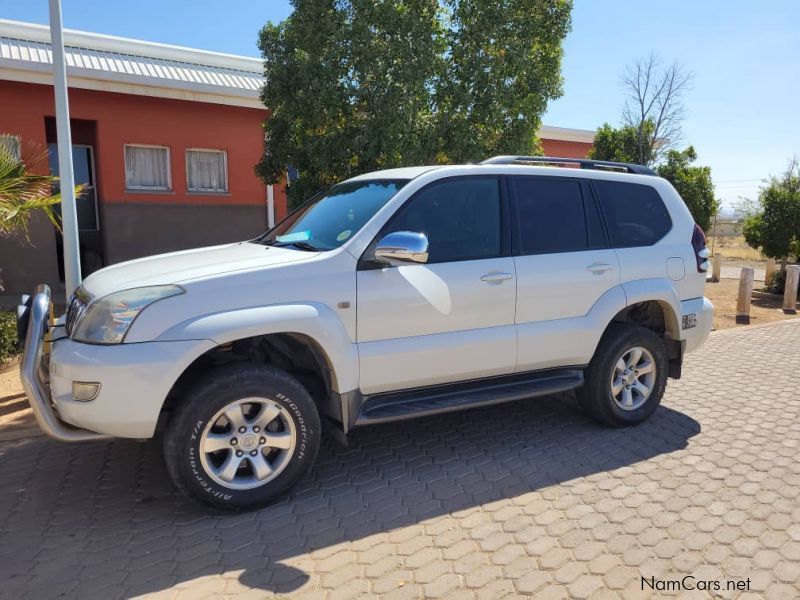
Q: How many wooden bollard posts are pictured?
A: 4